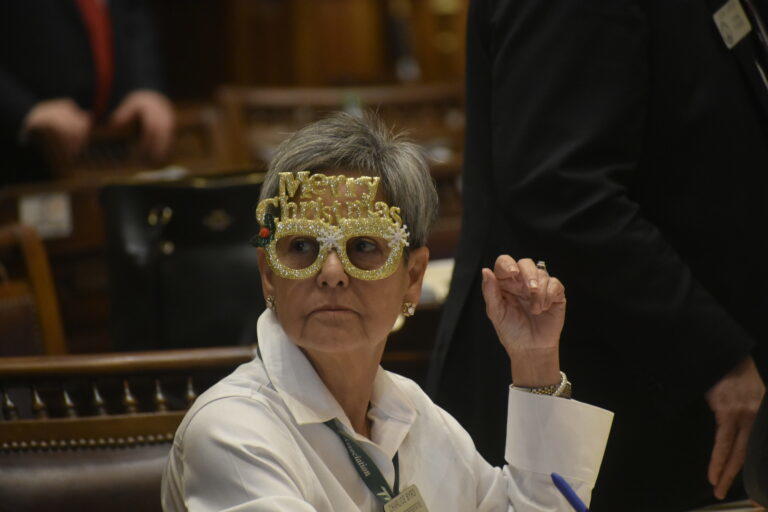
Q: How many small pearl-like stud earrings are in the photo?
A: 2